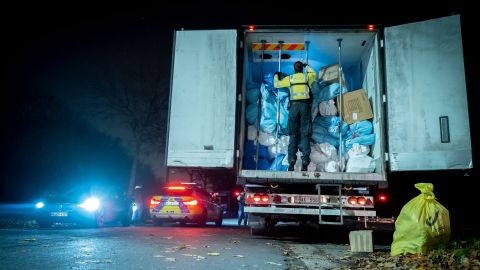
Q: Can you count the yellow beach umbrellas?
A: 0